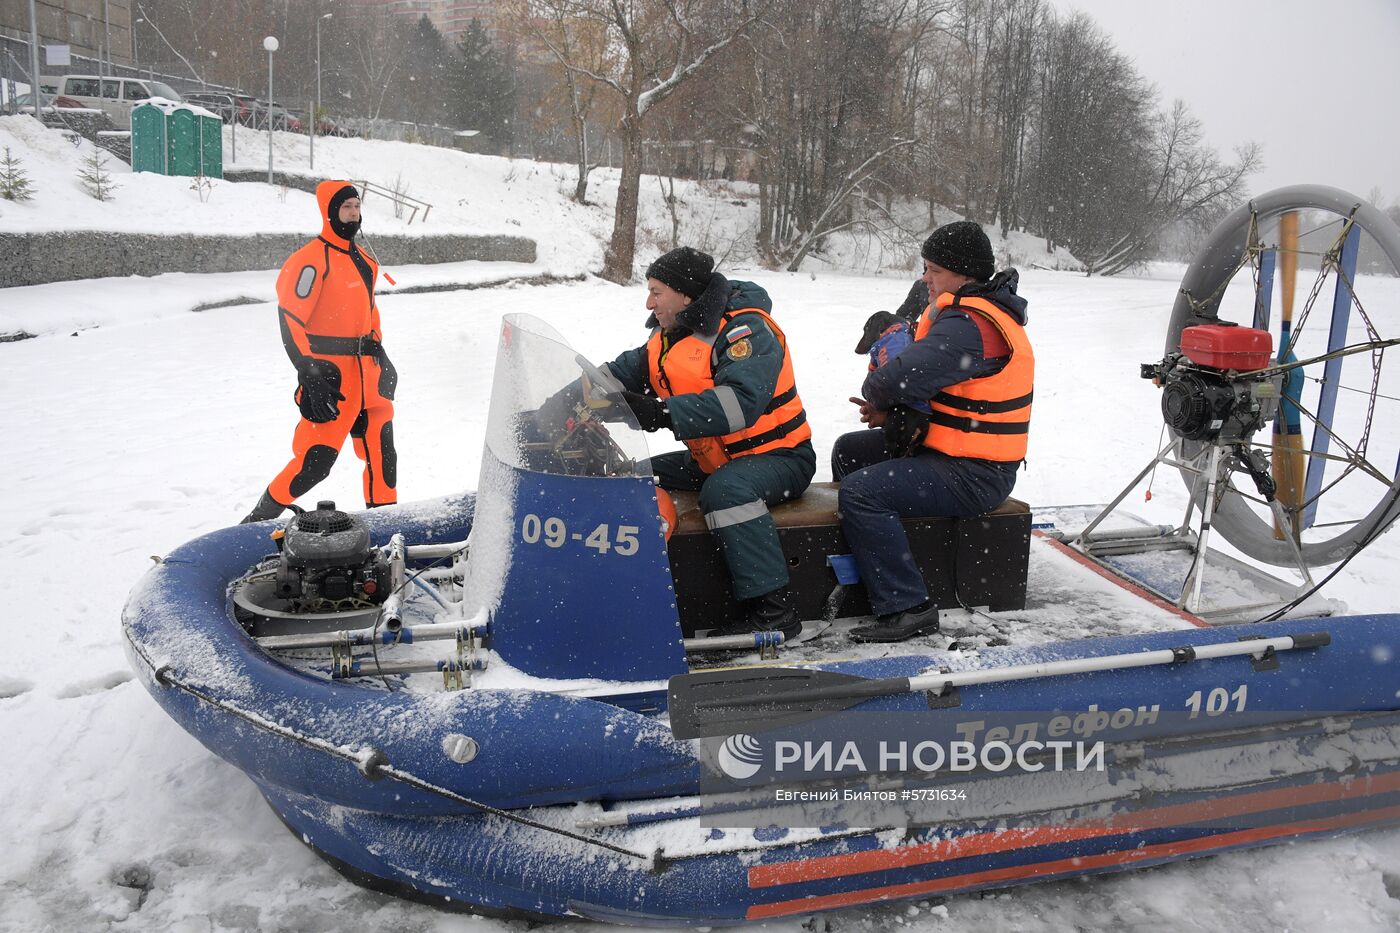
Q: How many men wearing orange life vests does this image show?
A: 2